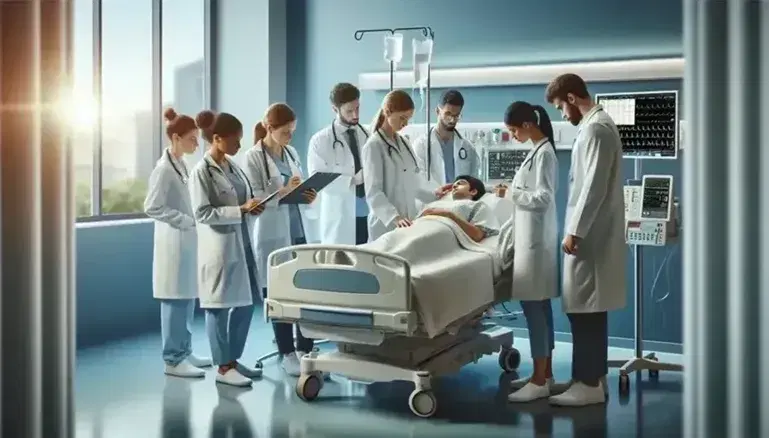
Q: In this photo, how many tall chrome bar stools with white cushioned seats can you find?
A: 0